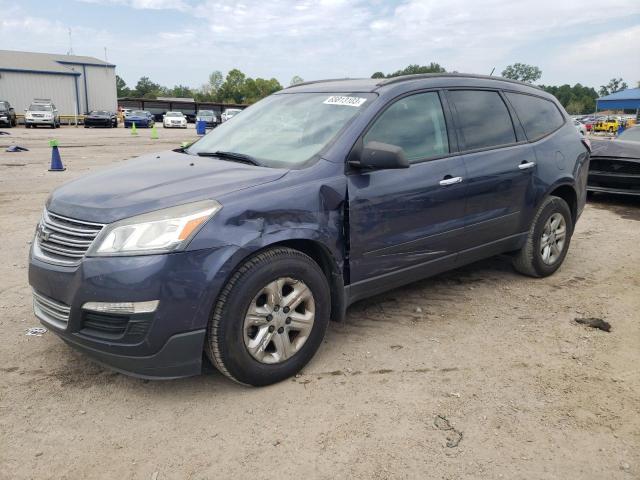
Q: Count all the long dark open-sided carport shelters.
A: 1